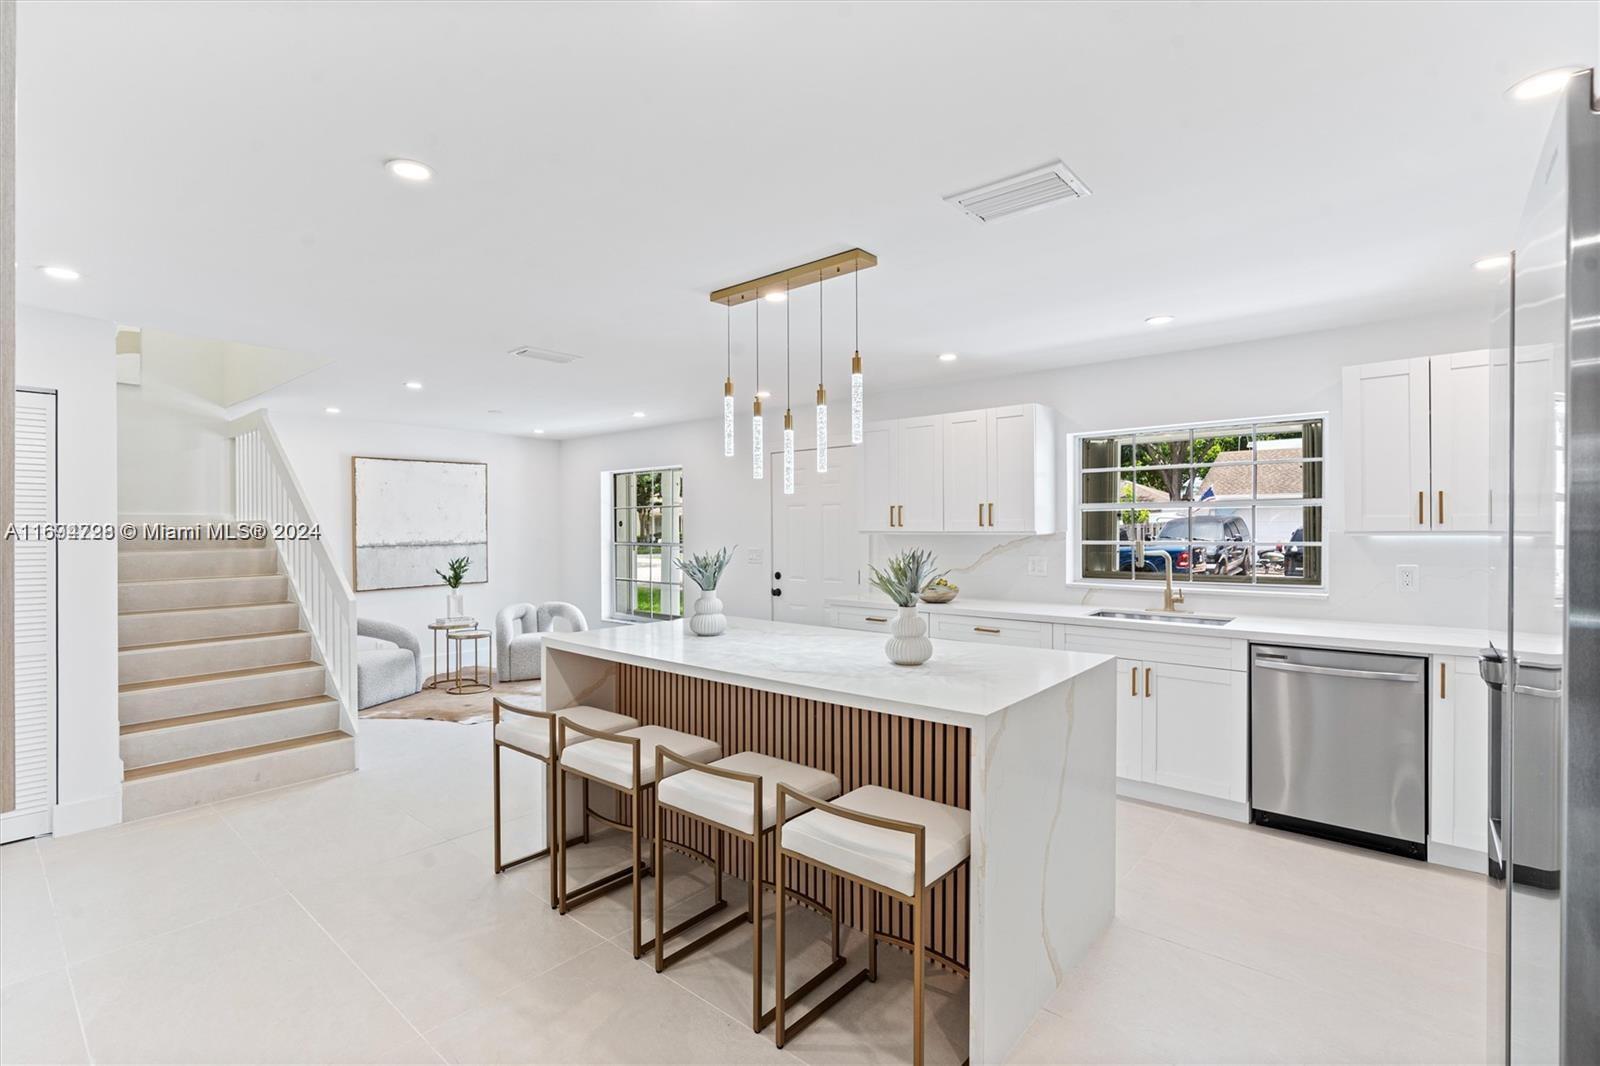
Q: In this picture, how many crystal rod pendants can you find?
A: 5